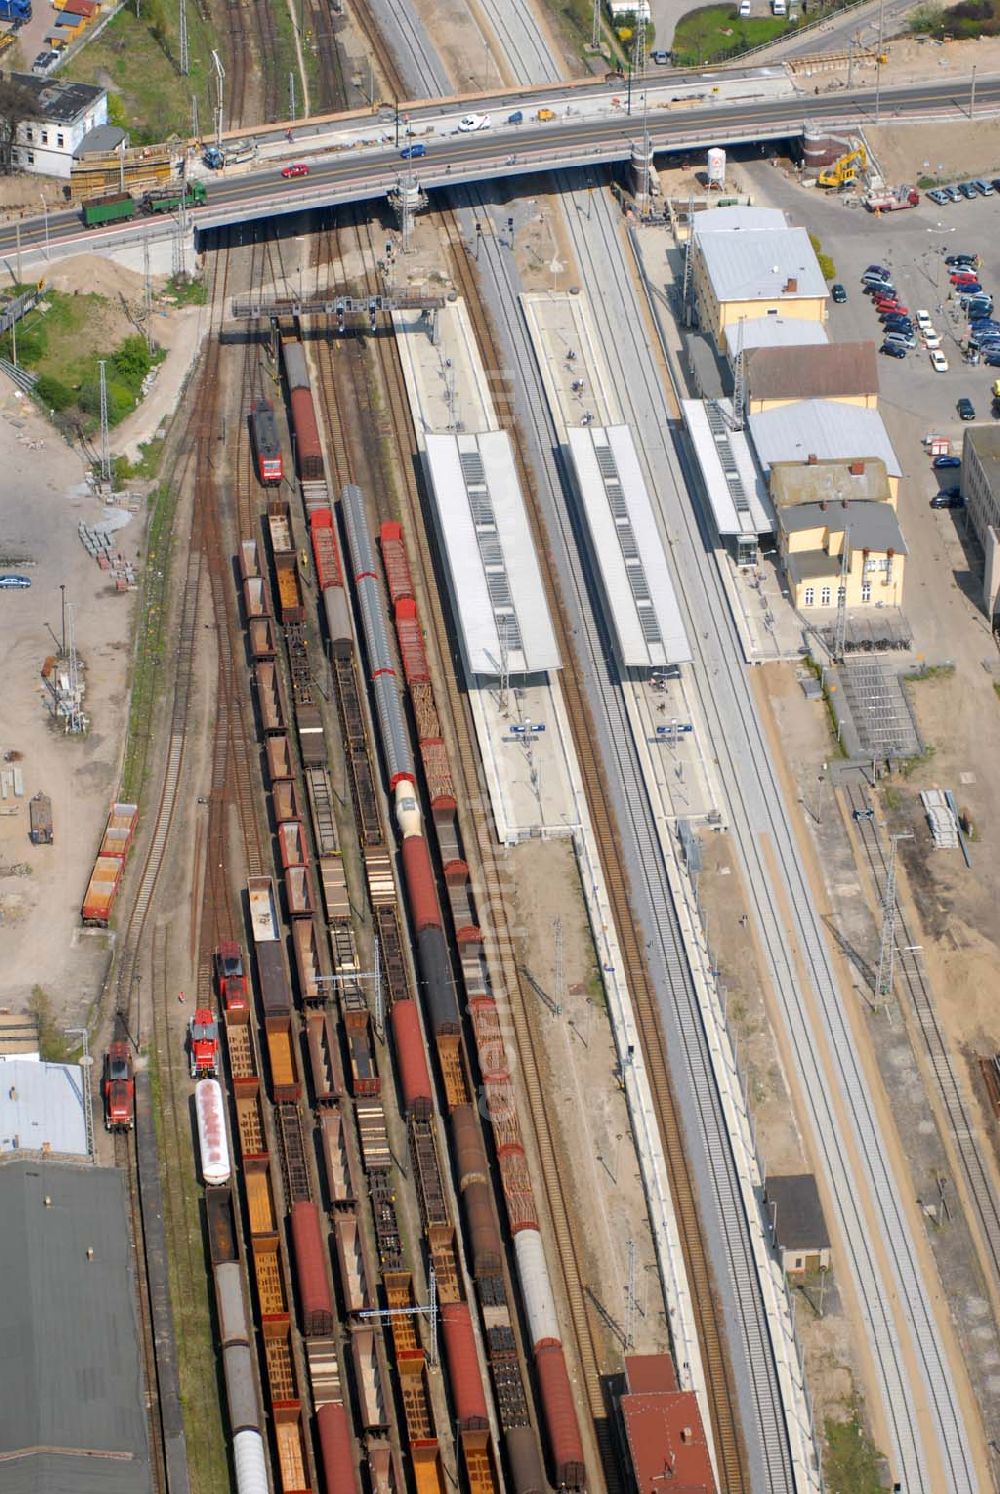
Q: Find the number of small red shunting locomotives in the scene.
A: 3